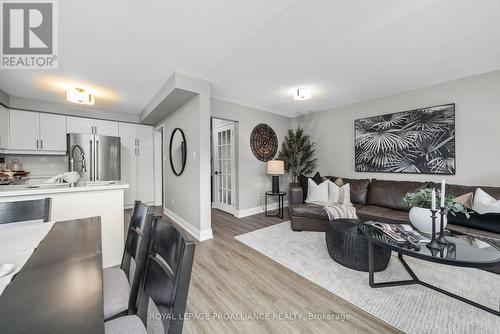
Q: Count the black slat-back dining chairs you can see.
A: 3